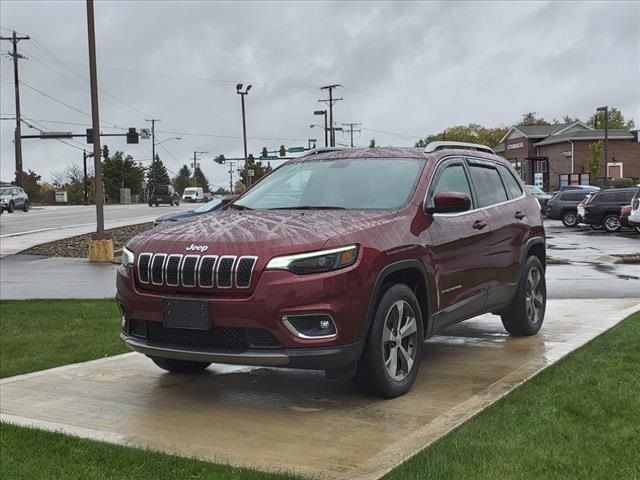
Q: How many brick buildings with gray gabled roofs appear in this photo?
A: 1